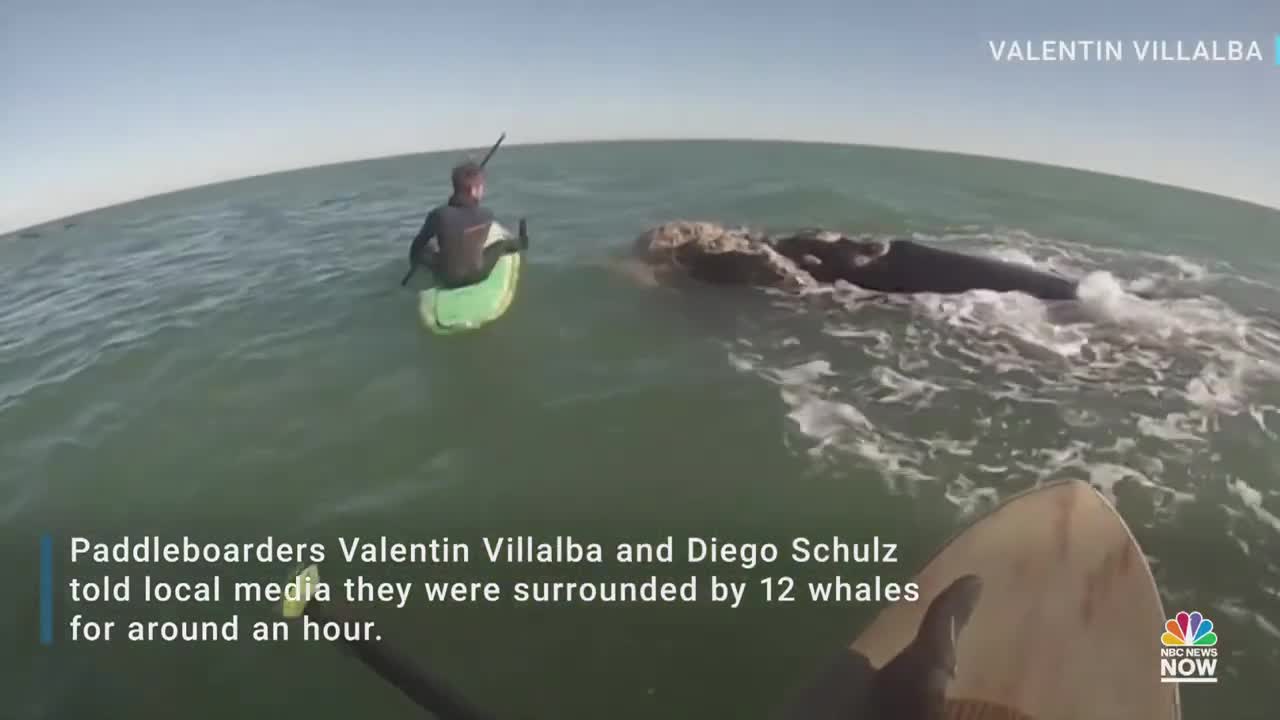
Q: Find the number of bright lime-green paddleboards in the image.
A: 1